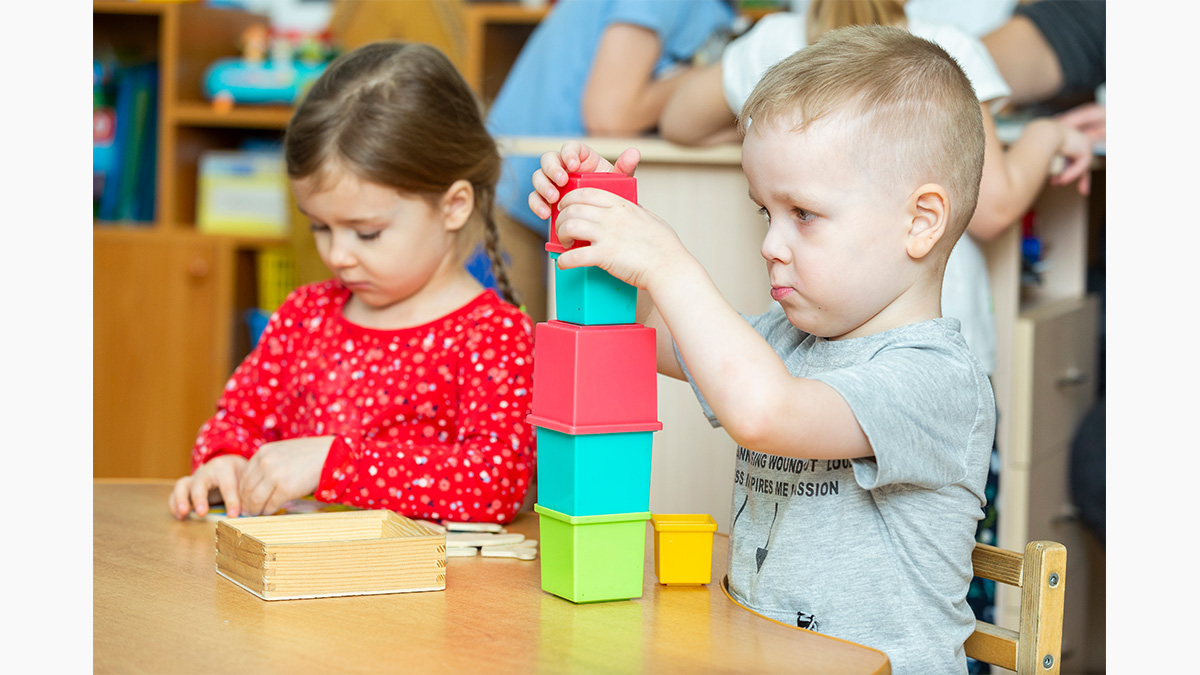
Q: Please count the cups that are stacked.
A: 5